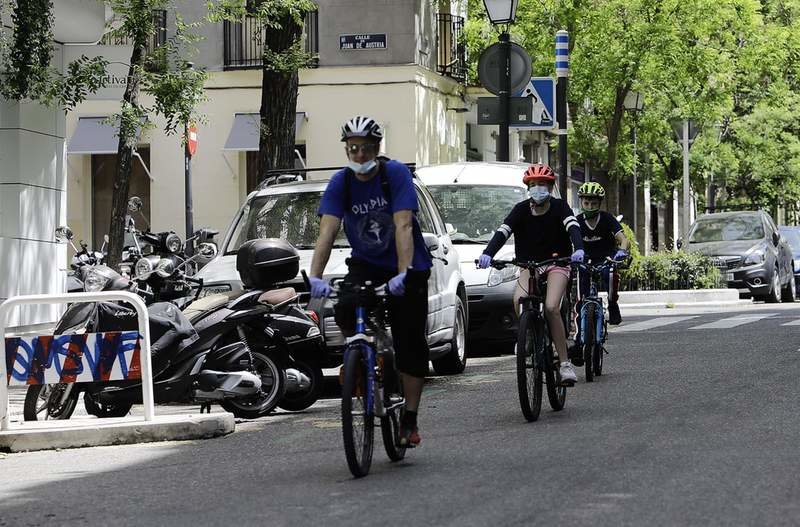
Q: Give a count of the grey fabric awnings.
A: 2